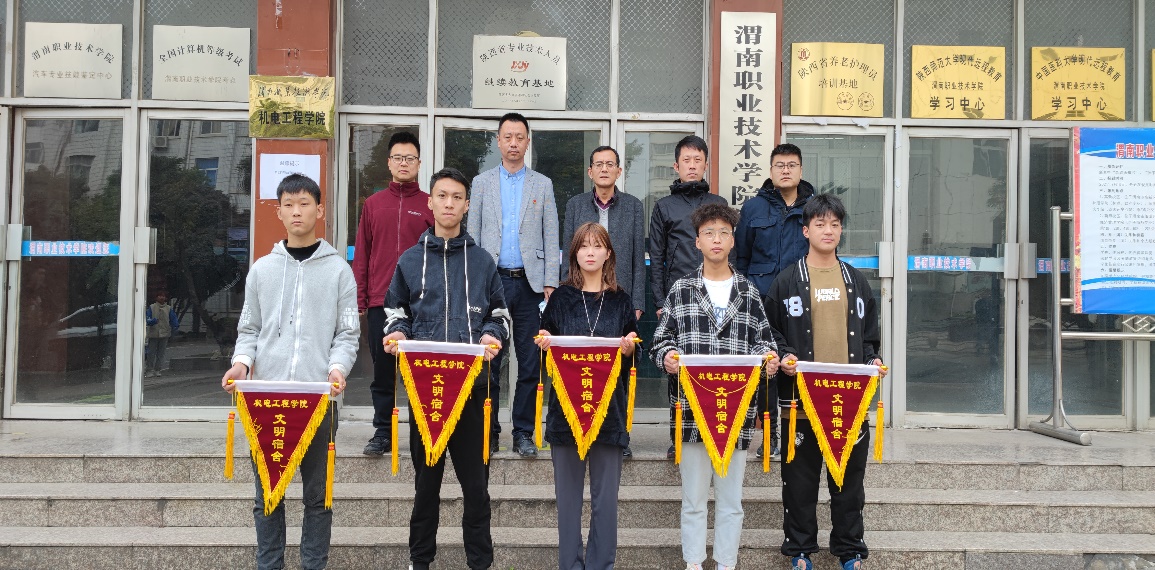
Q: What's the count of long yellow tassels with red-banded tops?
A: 10